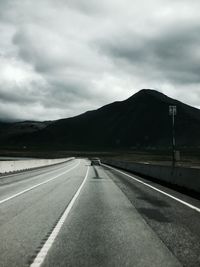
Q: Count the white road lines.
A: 3